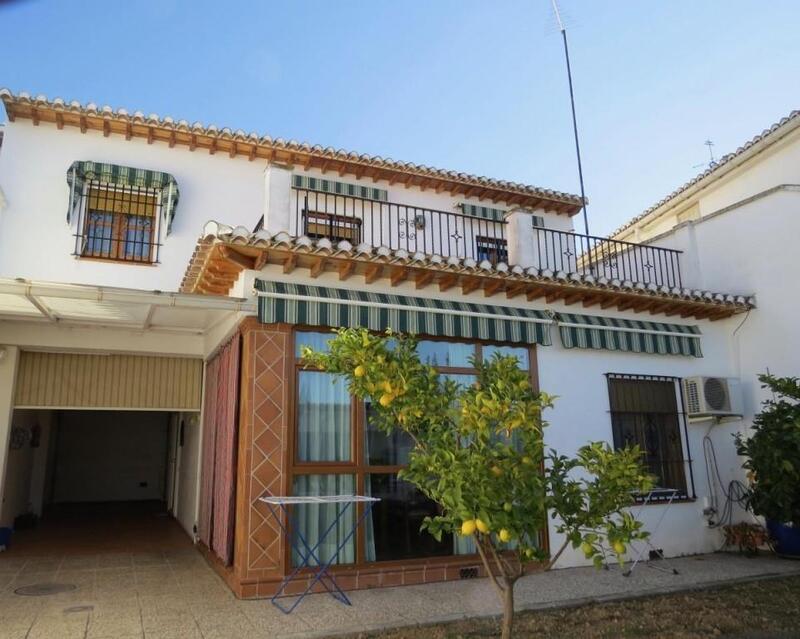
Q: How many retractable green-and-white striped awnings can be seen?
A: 5